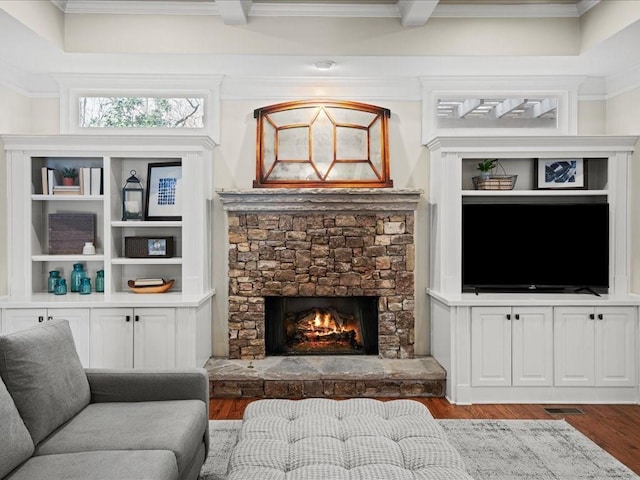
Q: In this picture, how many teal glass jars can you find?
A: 5